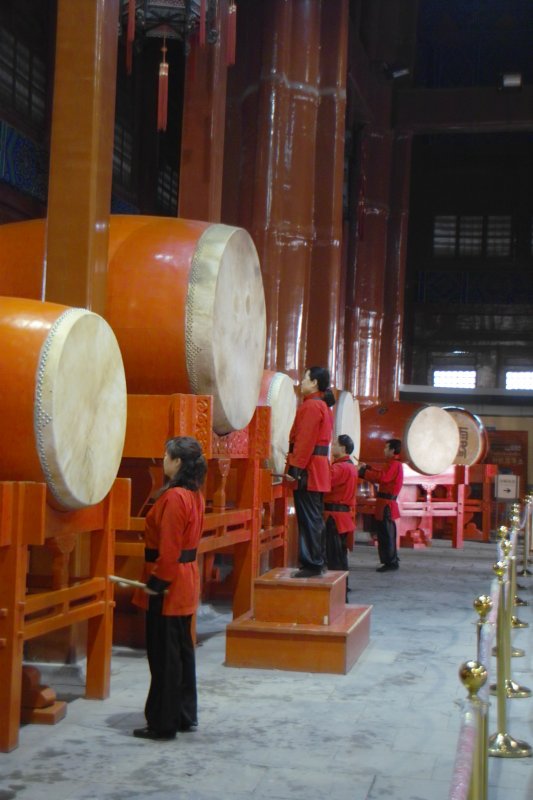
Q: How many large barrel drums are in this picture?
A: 6